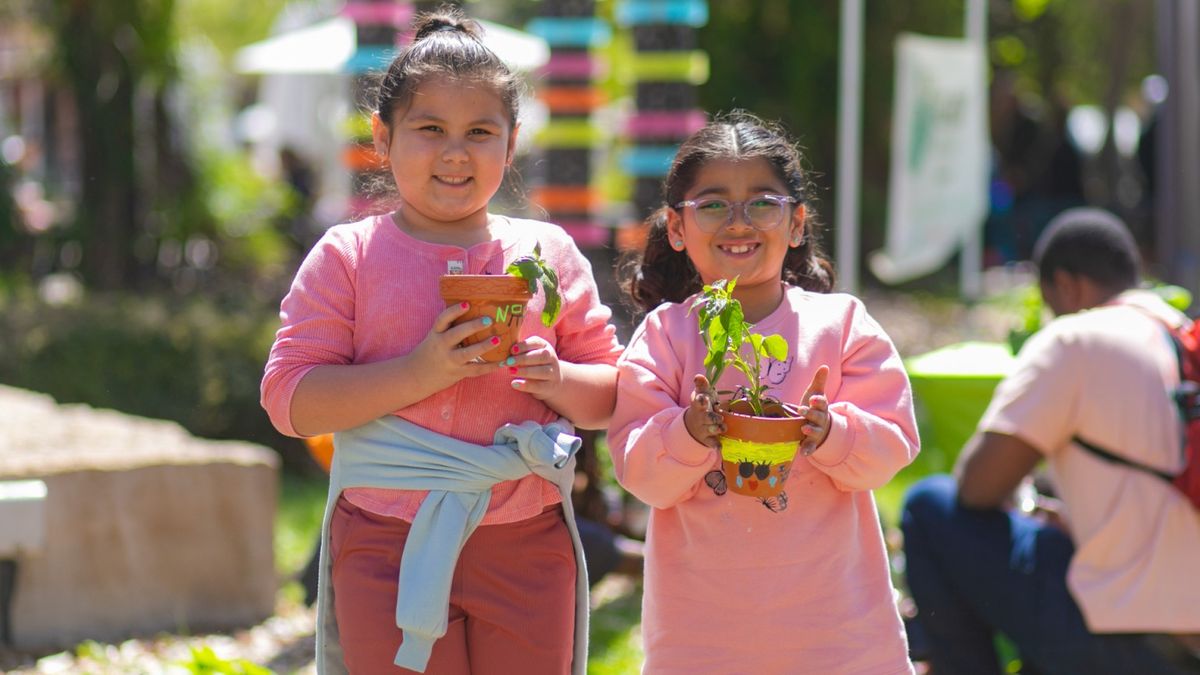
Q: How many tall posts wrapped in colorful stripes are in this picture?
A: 3